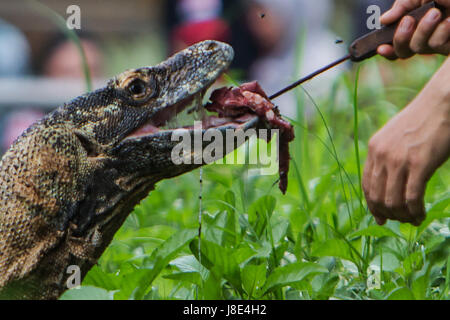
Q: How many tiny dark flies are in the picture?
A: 2